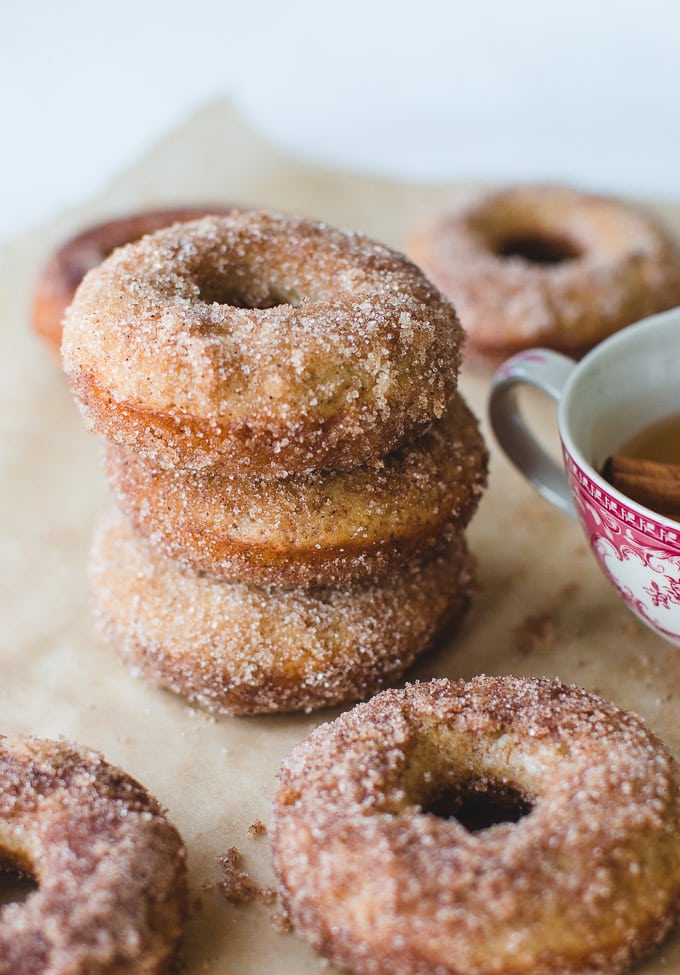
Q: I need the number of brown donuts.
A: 7